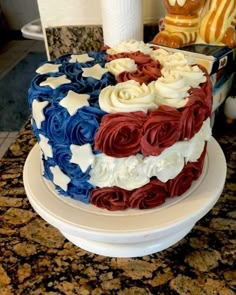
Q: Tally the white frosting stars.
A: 9